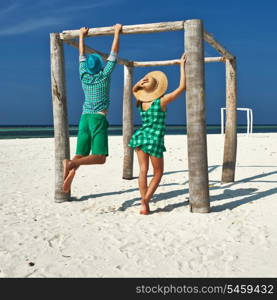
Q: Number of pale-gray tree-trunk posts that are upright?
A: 4